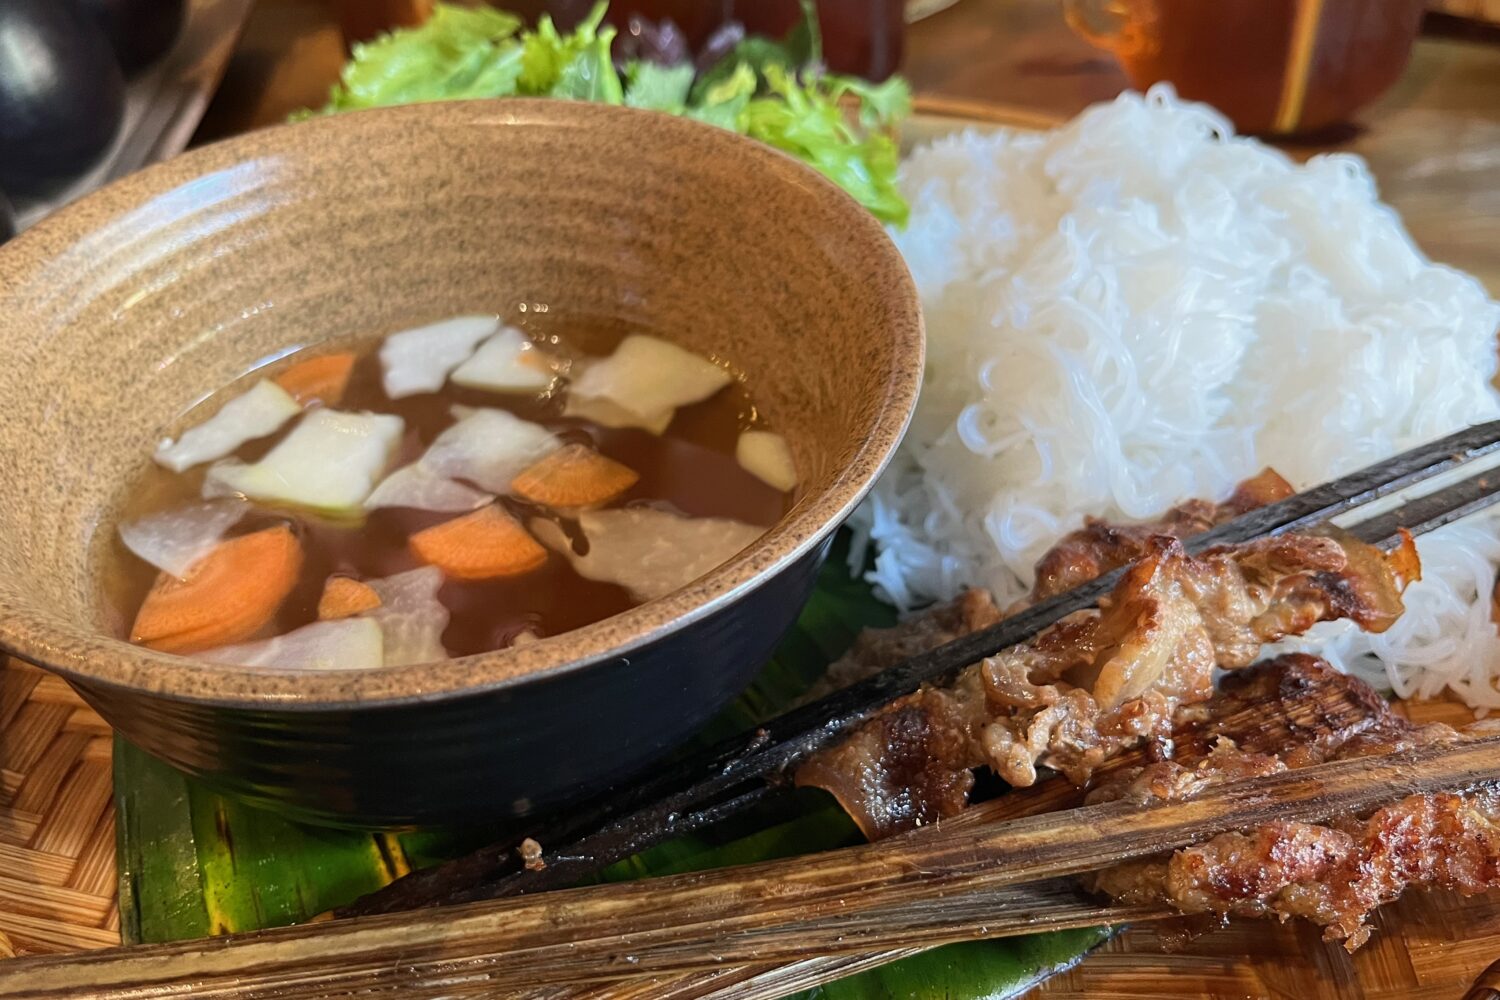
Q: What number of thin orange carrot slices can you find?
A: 5